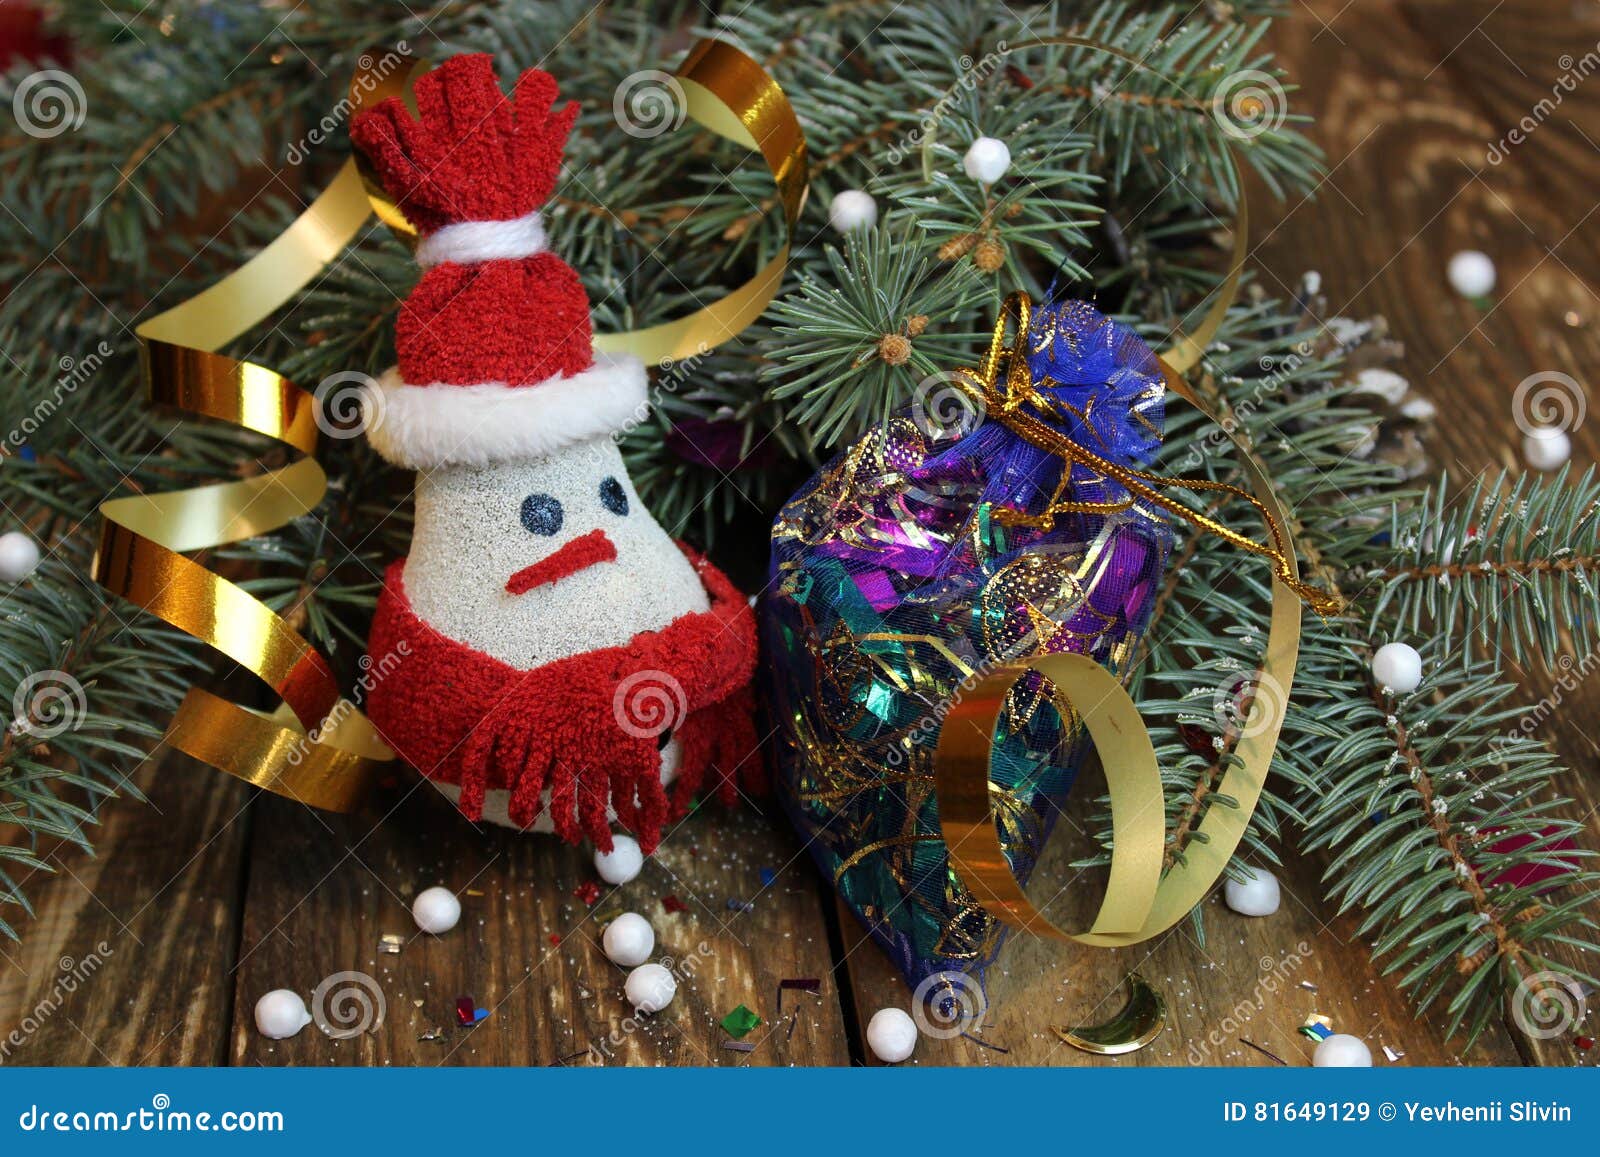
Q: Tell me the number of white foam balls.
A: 14